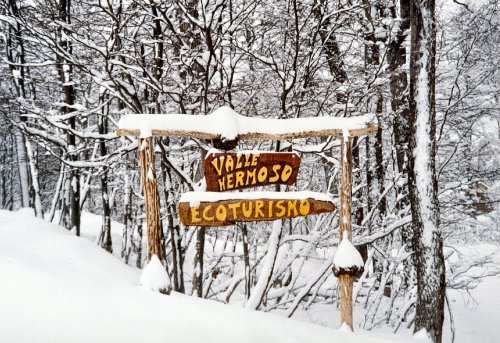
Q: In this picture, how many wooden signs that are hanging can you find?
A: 2